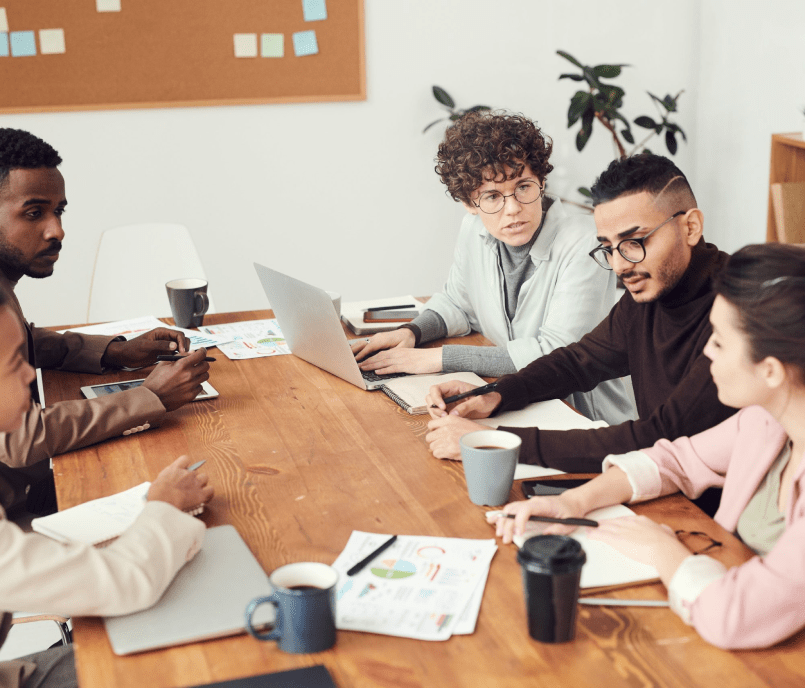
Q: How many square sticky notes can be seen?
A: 9